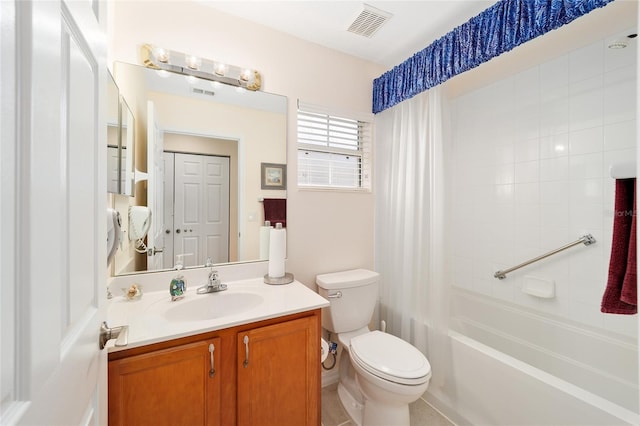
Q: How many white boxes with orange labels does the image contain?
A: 0